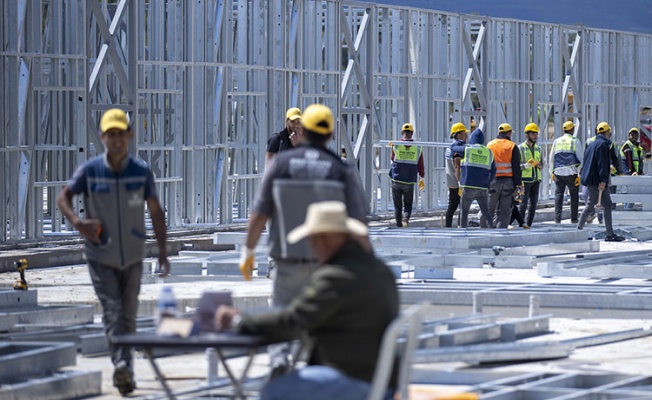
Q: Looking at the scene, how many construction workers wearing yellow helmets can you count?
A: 10